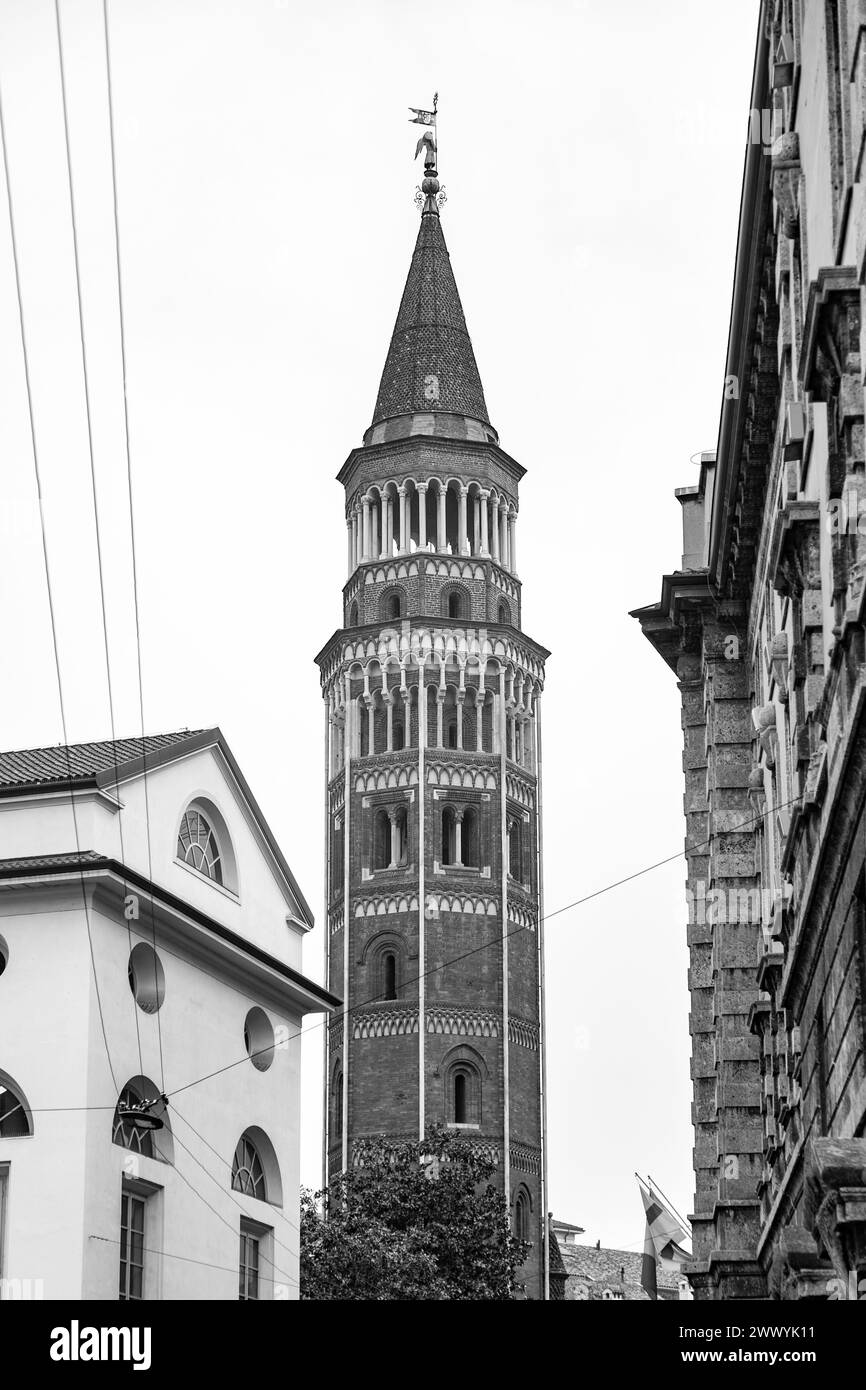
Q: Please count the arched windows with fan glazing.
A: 4